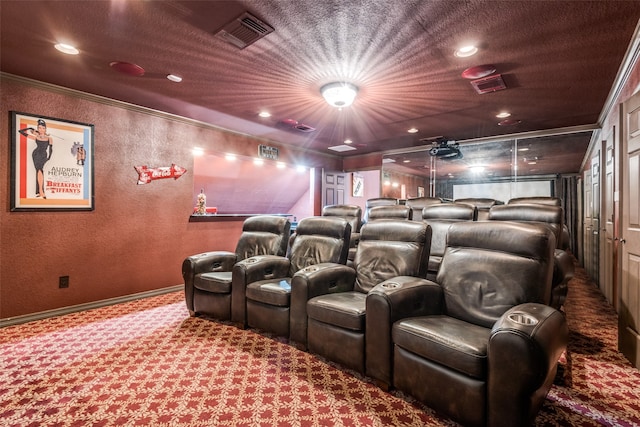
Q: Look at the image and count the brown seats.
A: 12